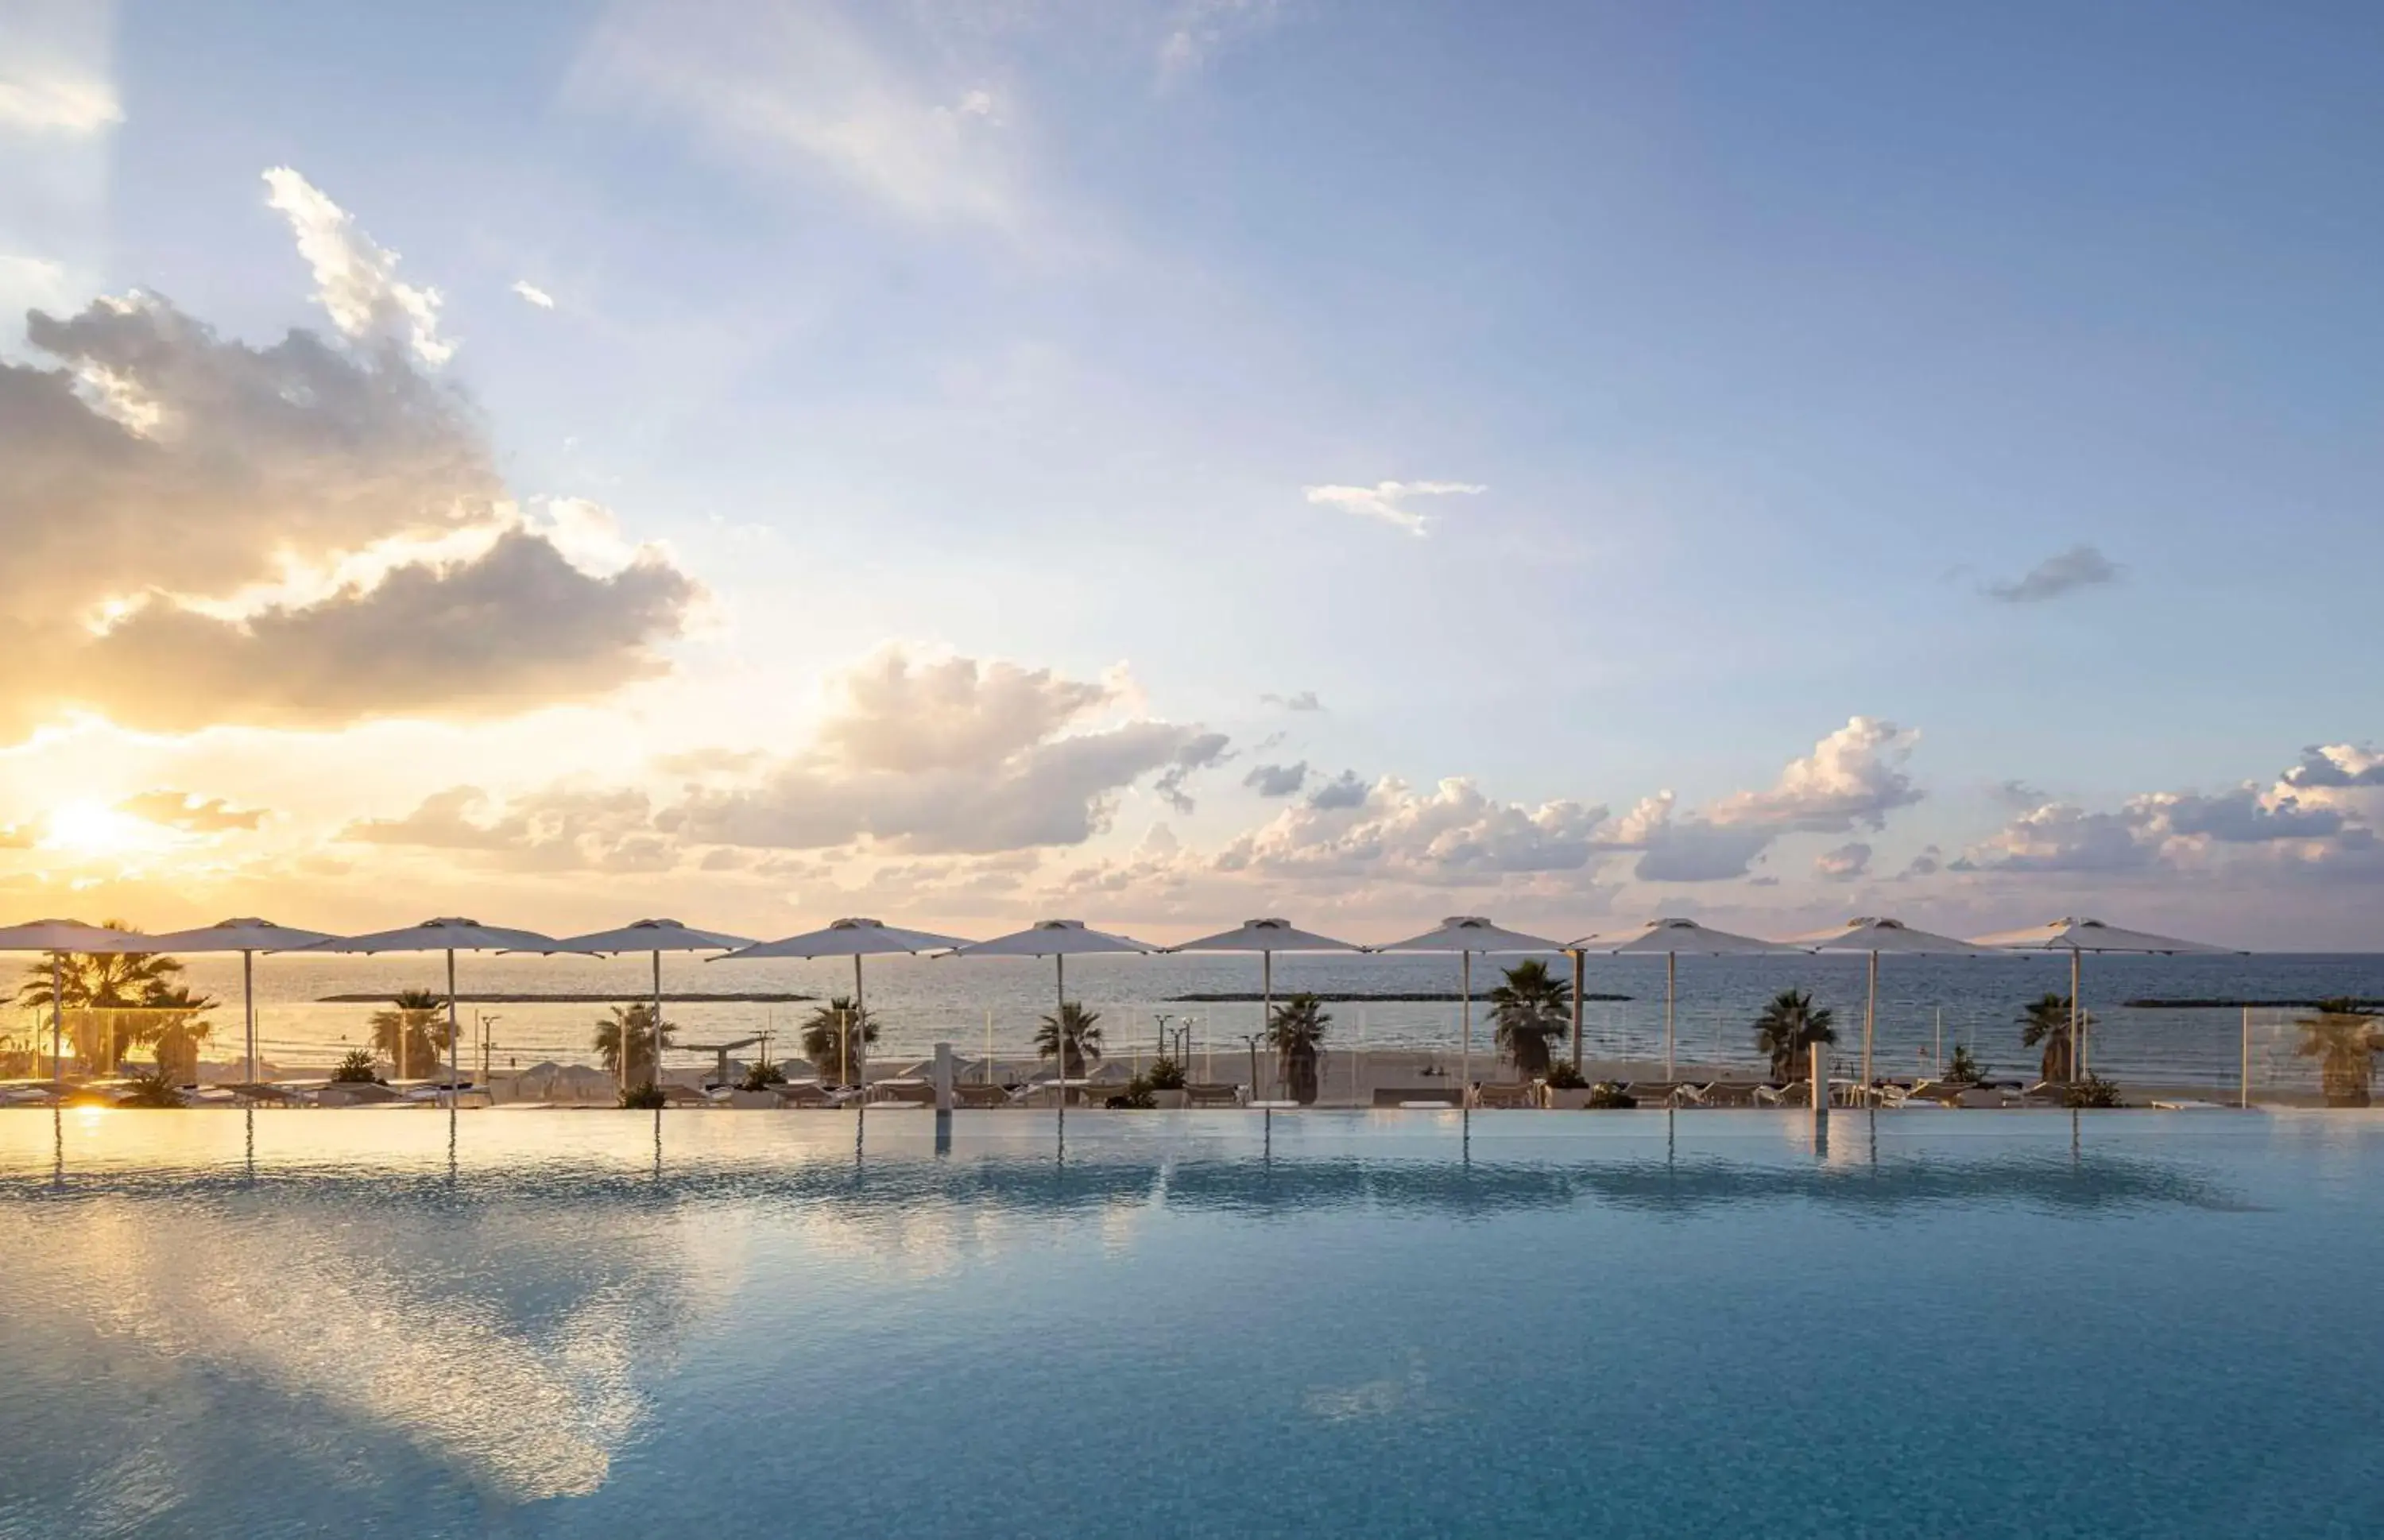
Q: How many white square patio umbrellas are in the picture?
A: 11